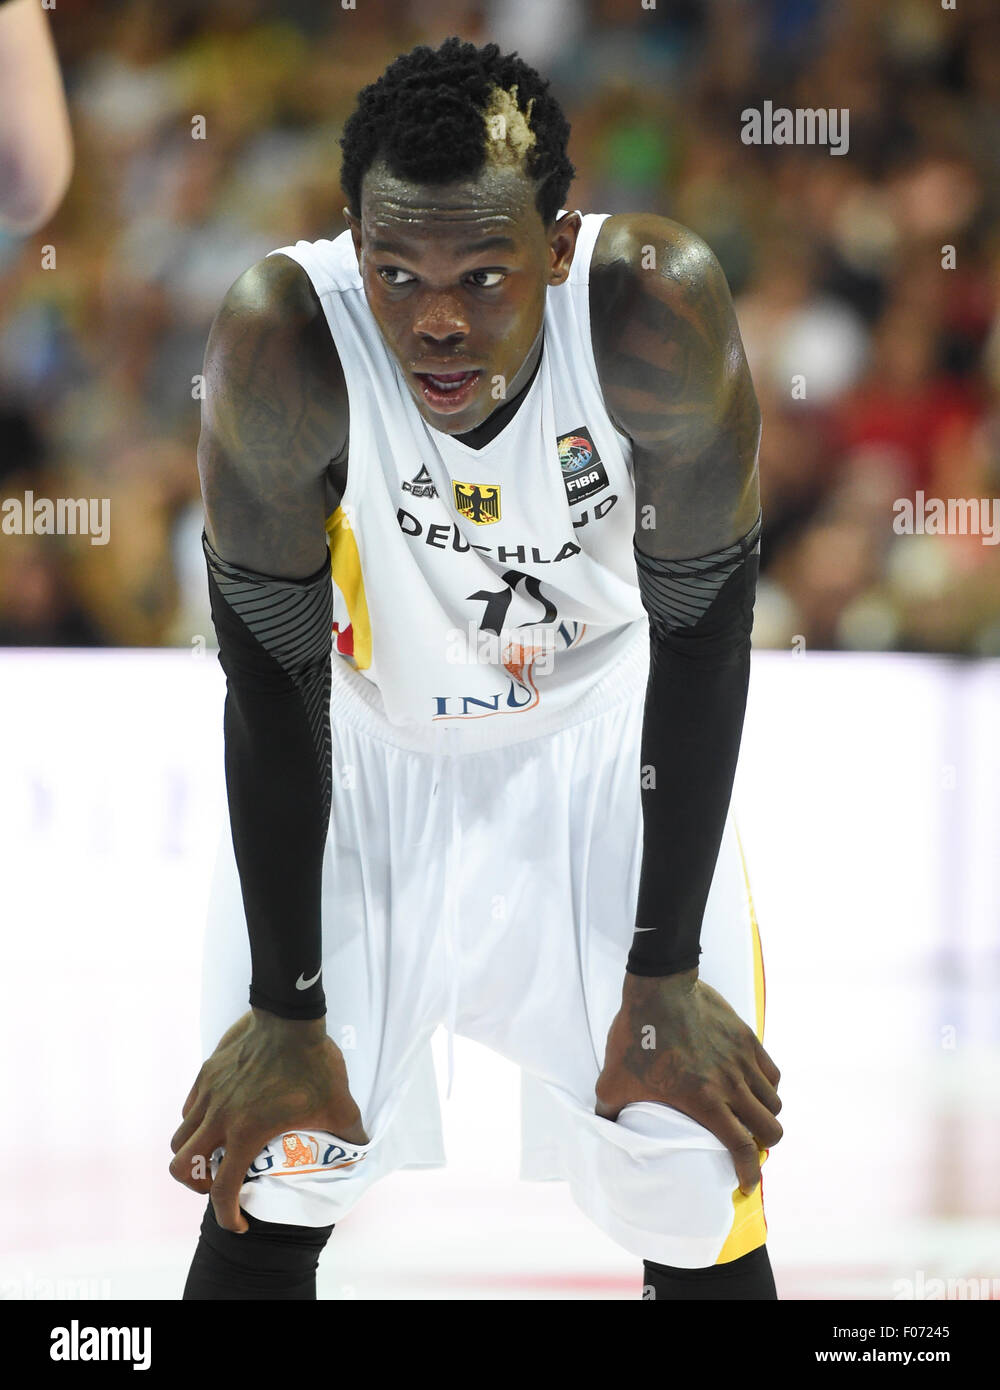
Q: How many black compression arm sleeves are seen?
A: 2